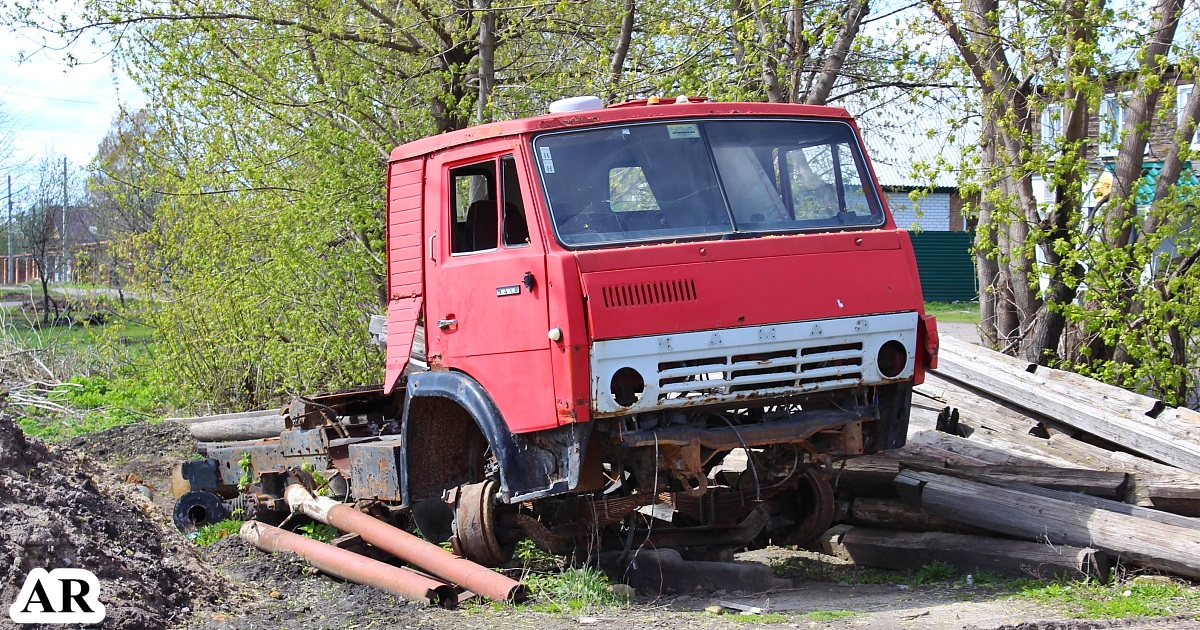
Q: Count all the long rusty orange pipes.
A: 2